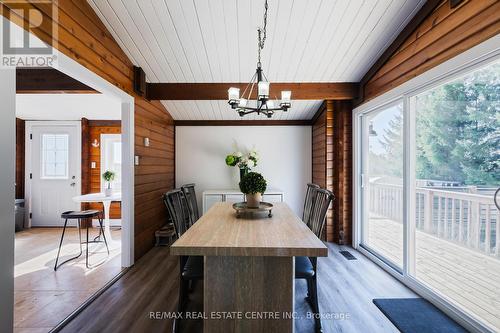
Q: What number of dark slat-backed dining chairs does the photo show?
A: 4